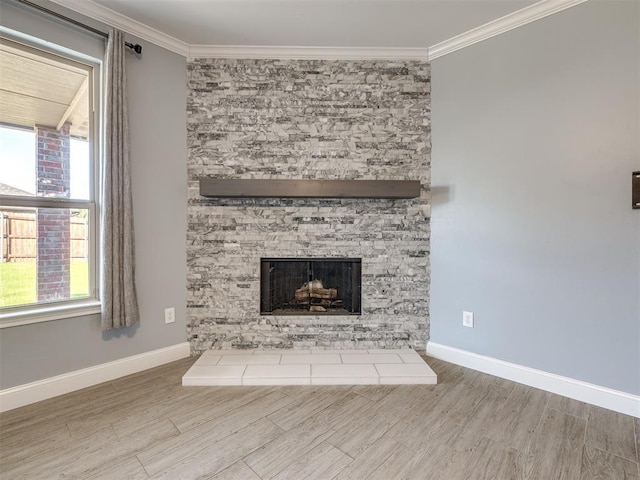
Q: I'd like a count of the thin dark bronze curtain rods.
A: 1